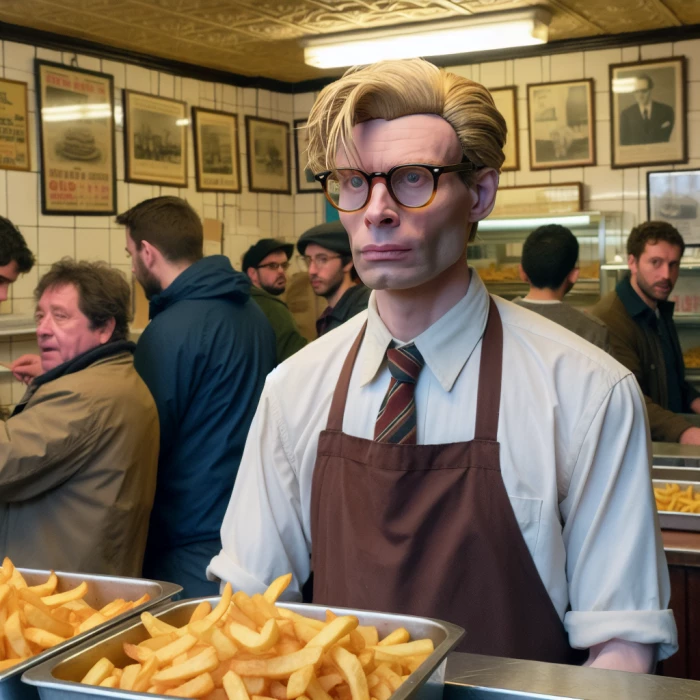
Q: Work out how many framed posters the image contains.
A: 11